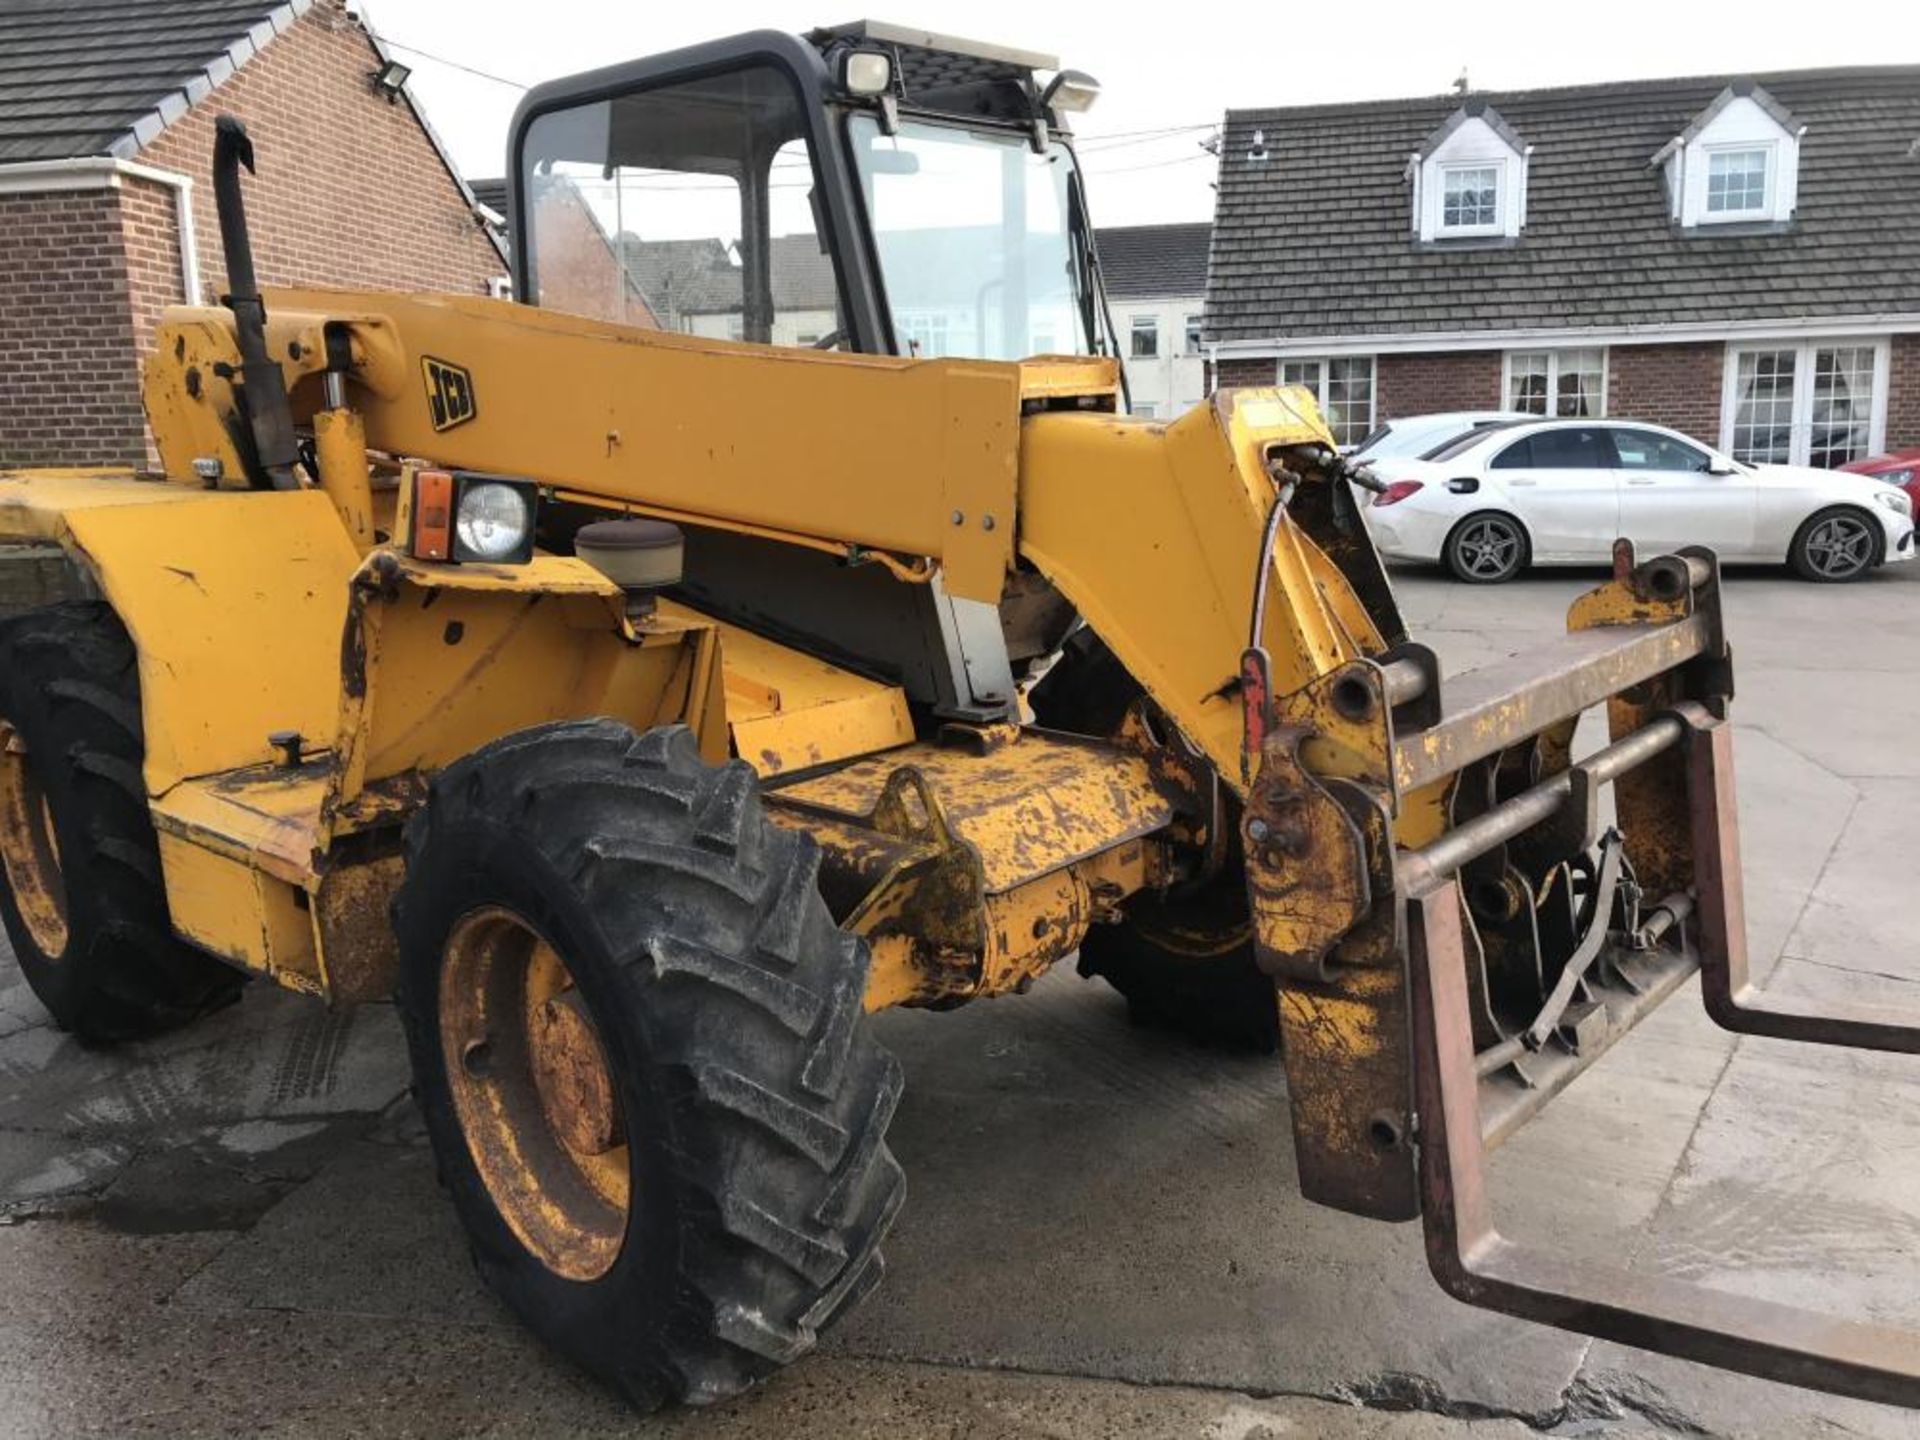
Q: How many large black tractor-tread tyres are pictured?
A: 3